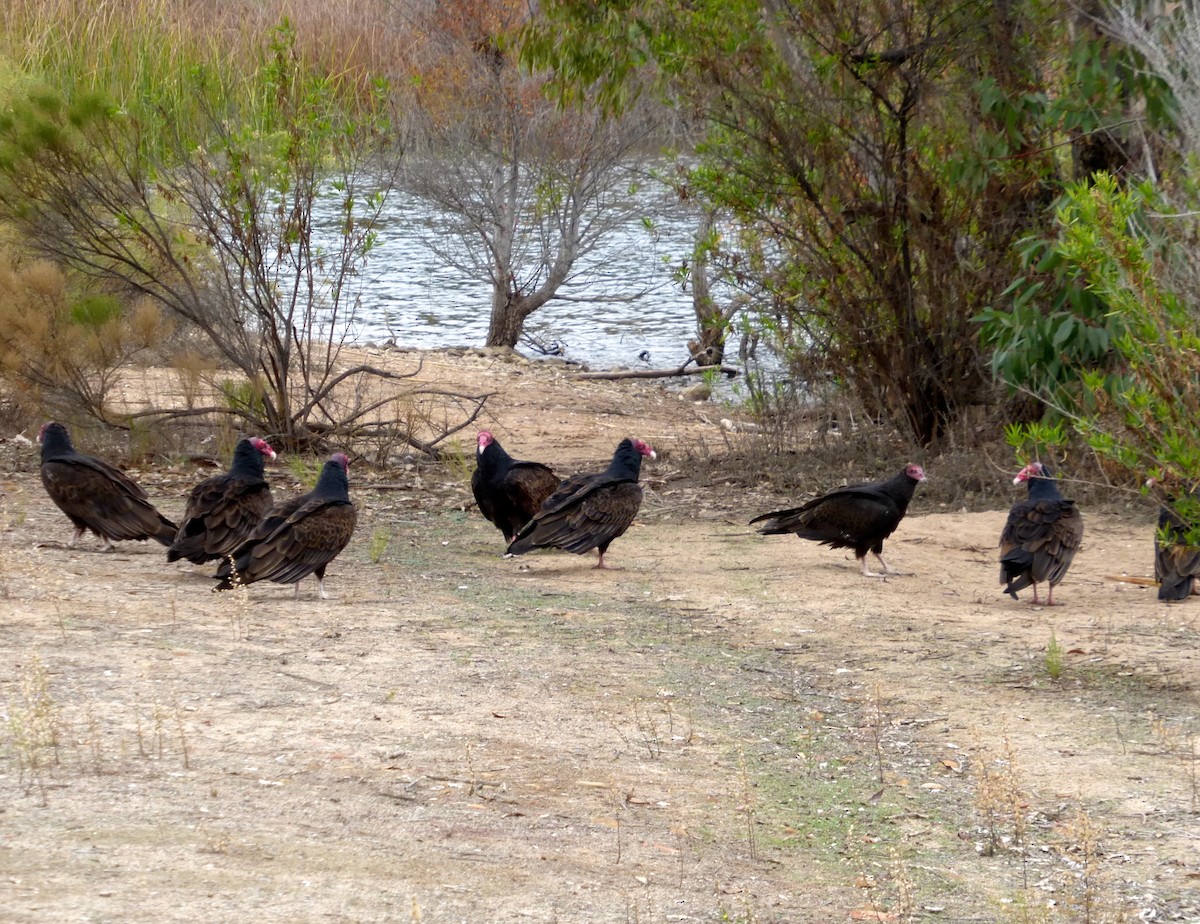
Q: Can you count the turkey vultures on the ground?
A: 8